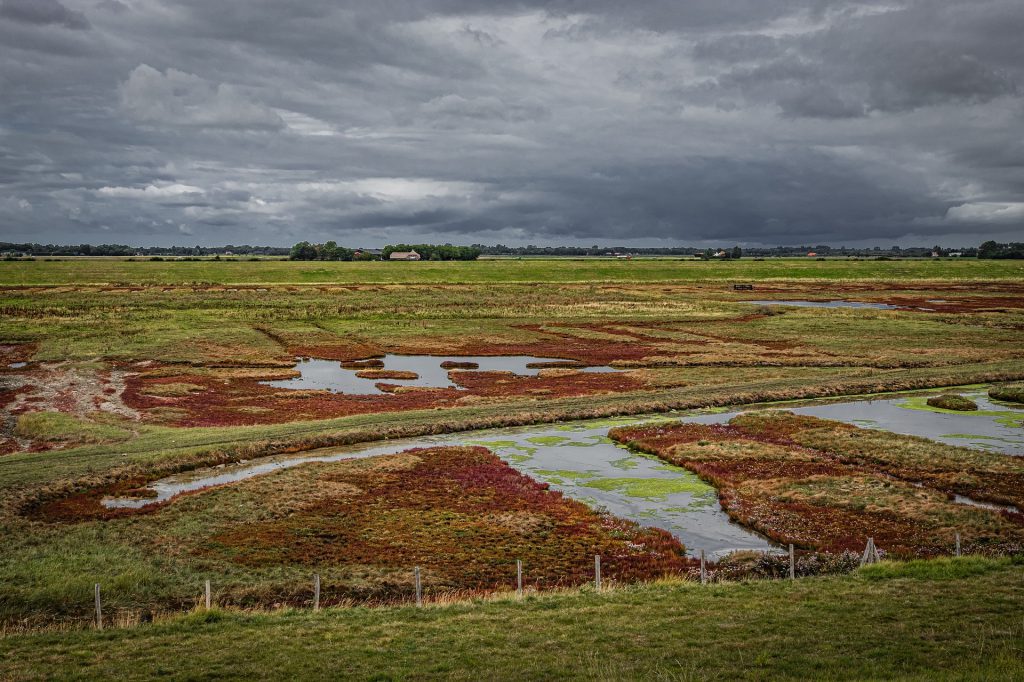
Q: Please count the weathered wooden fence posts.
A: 10